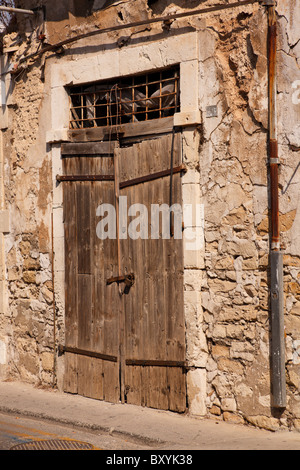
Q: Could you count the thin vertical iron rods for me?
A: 9